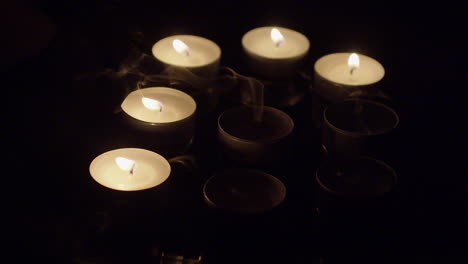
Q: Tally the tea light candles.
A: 9